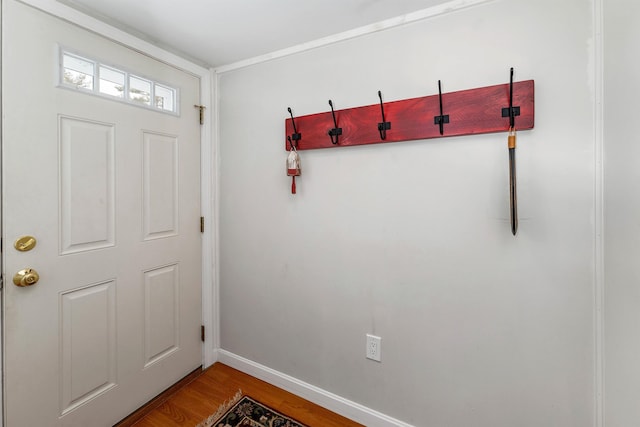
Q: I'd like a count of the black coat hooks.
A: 5